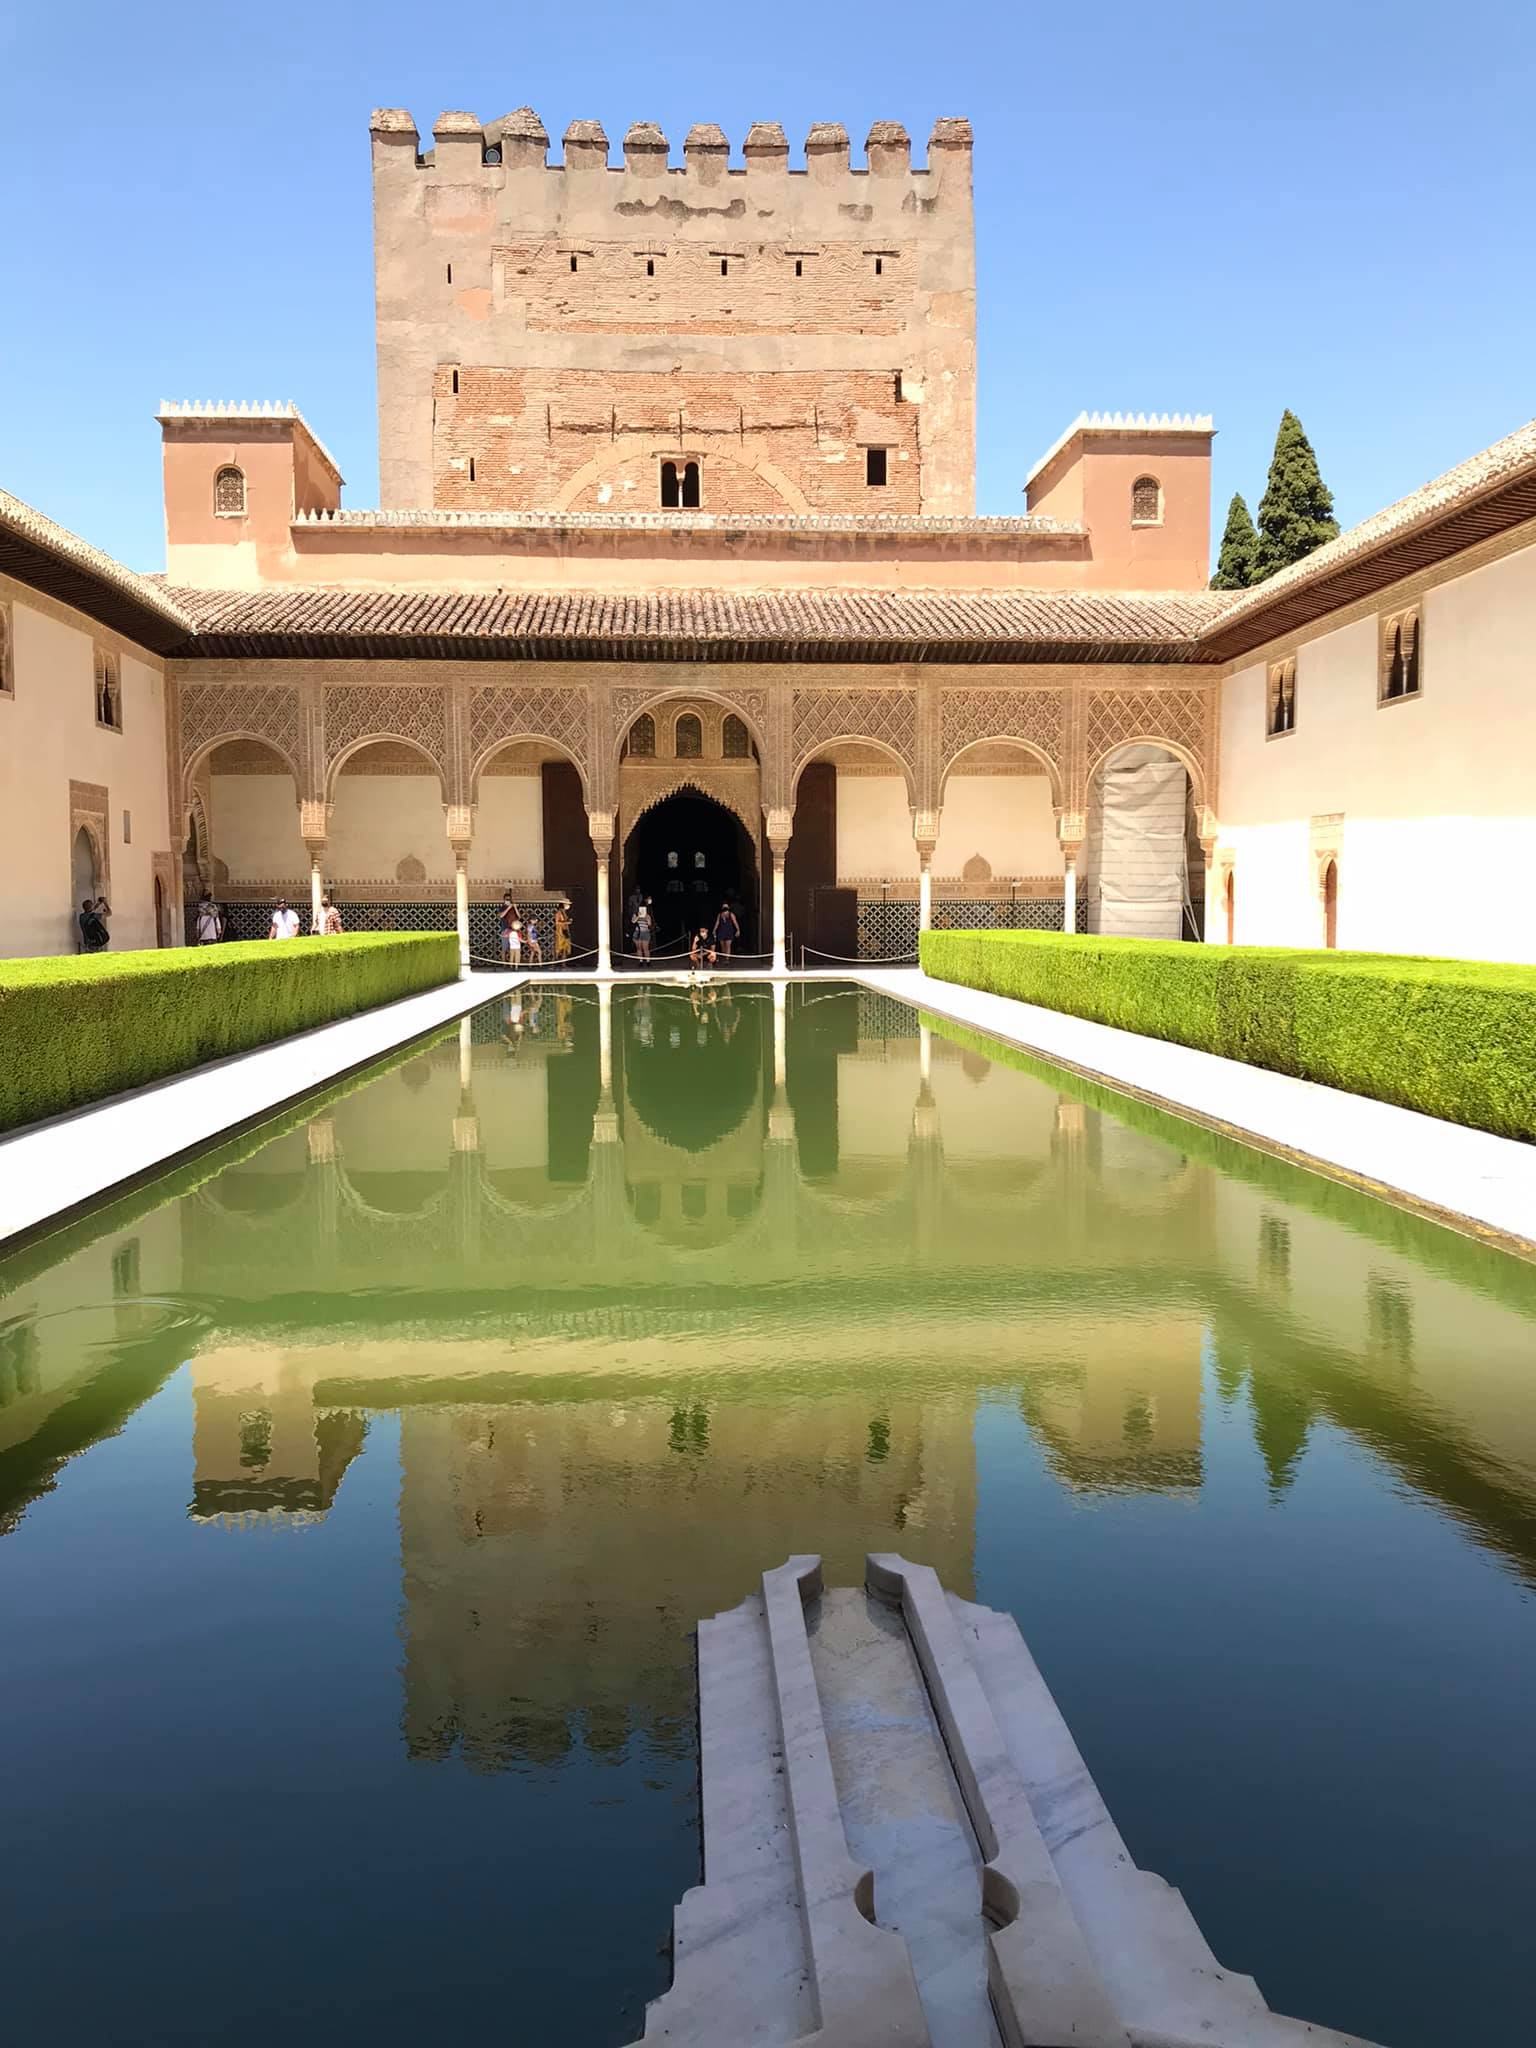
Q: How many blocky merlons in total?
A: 10